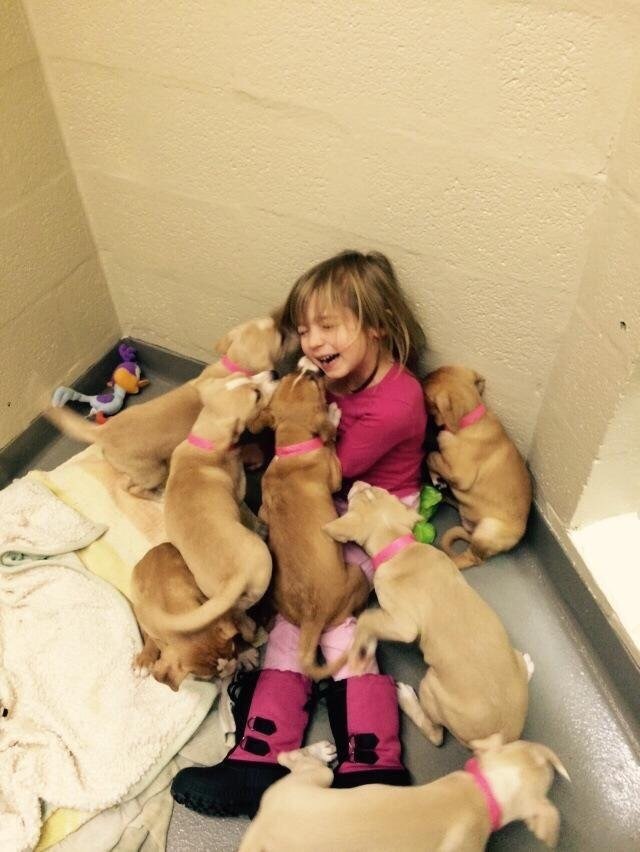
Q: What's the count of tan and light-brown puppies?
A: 7